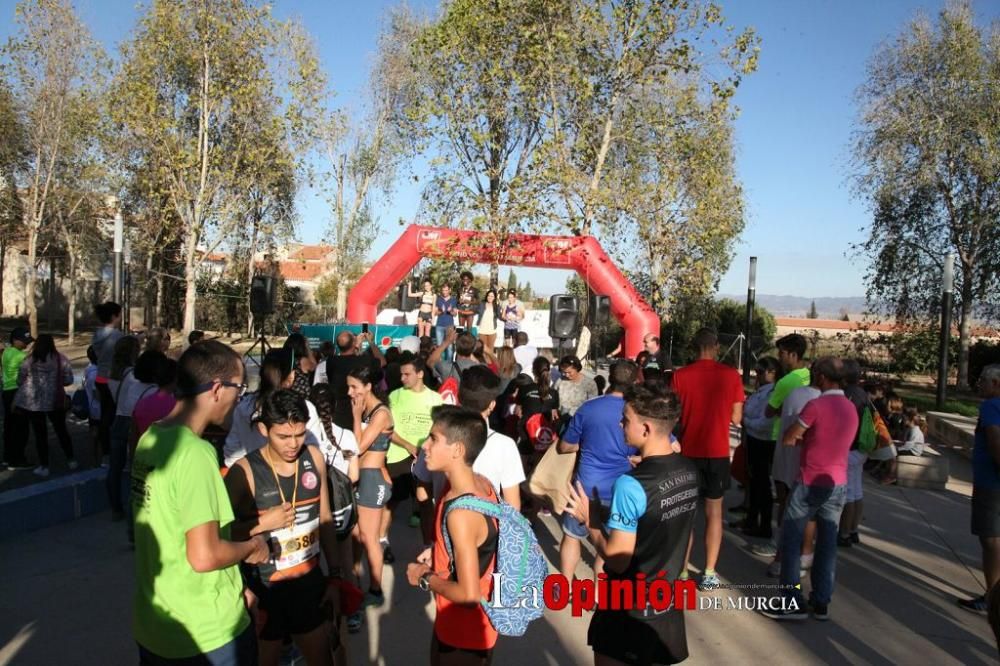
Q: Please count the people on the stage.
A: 5